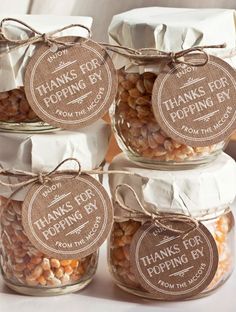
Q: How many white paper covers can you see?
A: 4